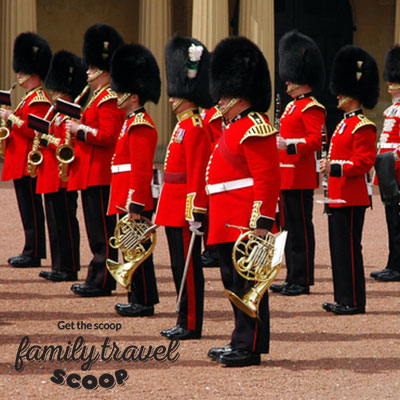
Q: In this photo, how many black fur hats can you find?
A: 9